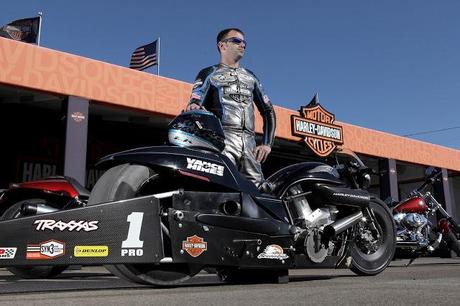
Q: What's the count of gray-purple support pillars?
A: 3